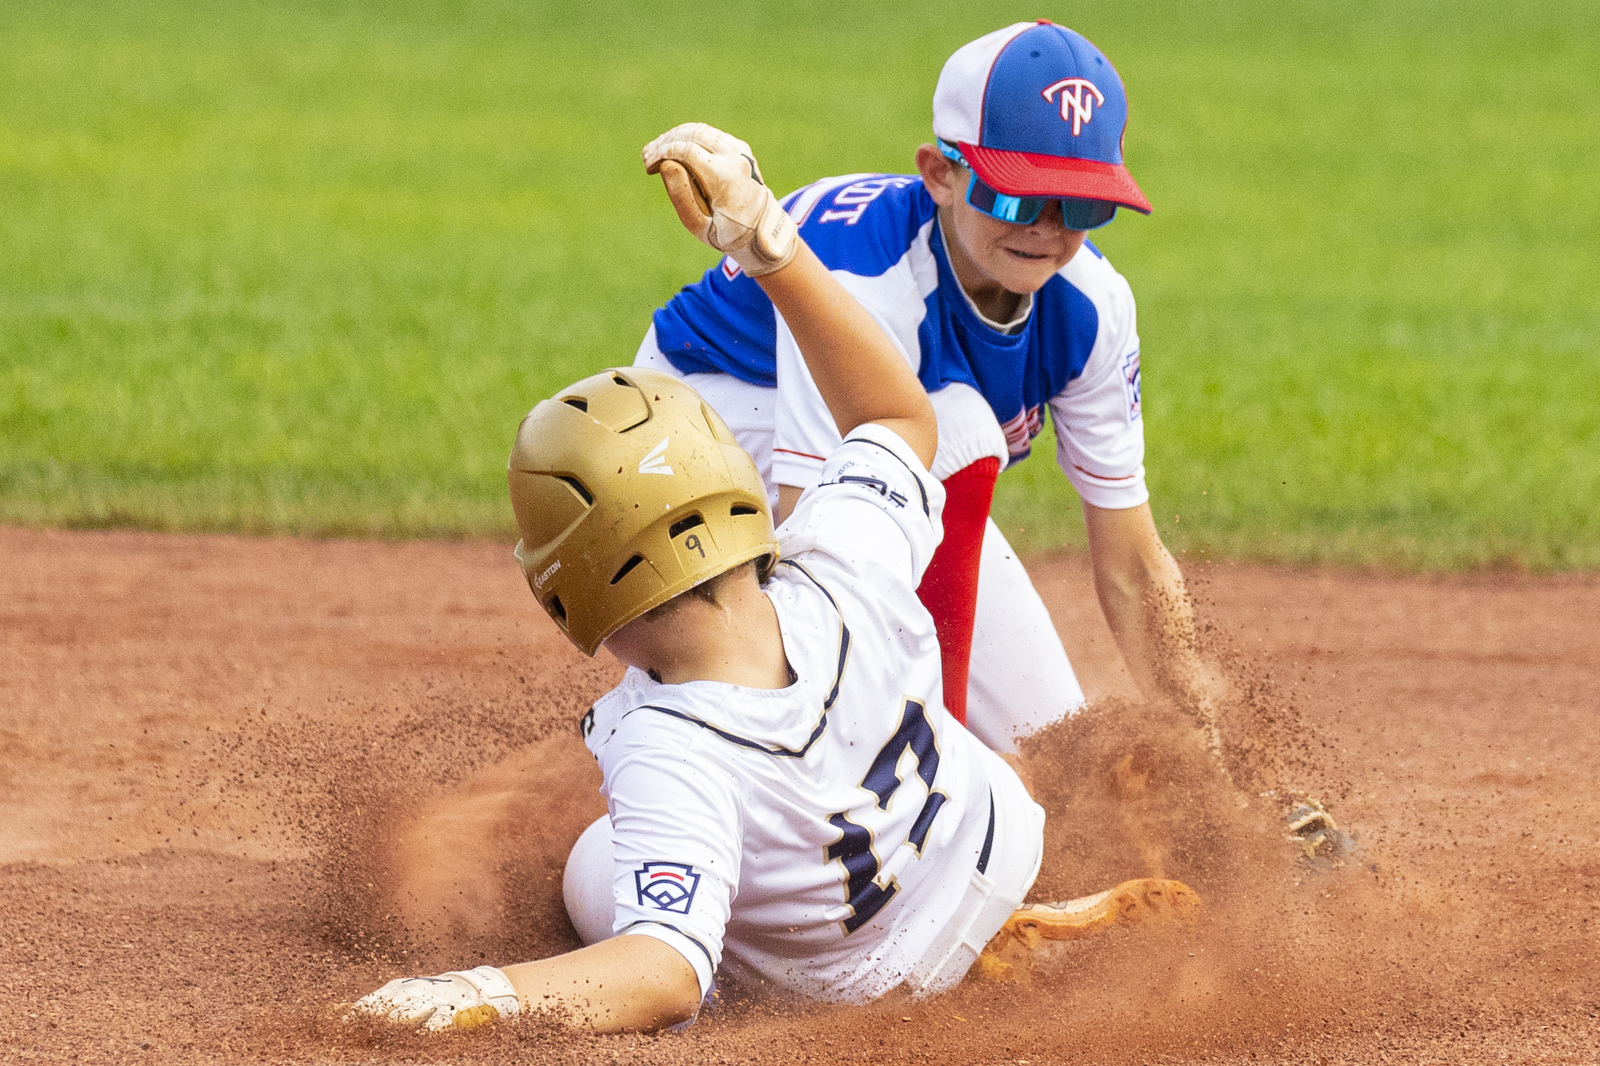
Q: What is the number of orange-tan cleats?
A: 1